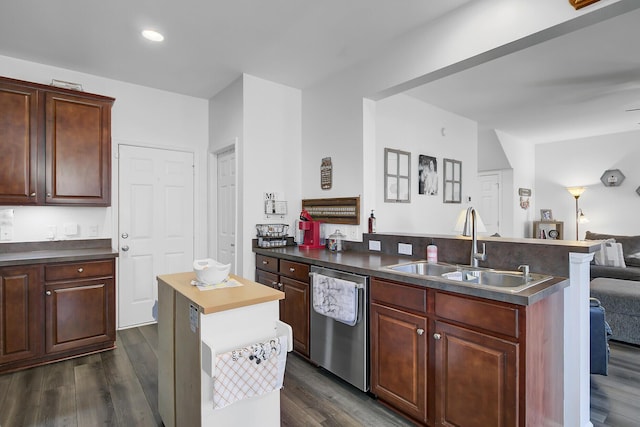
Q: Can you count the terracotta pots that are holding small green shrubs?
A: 0